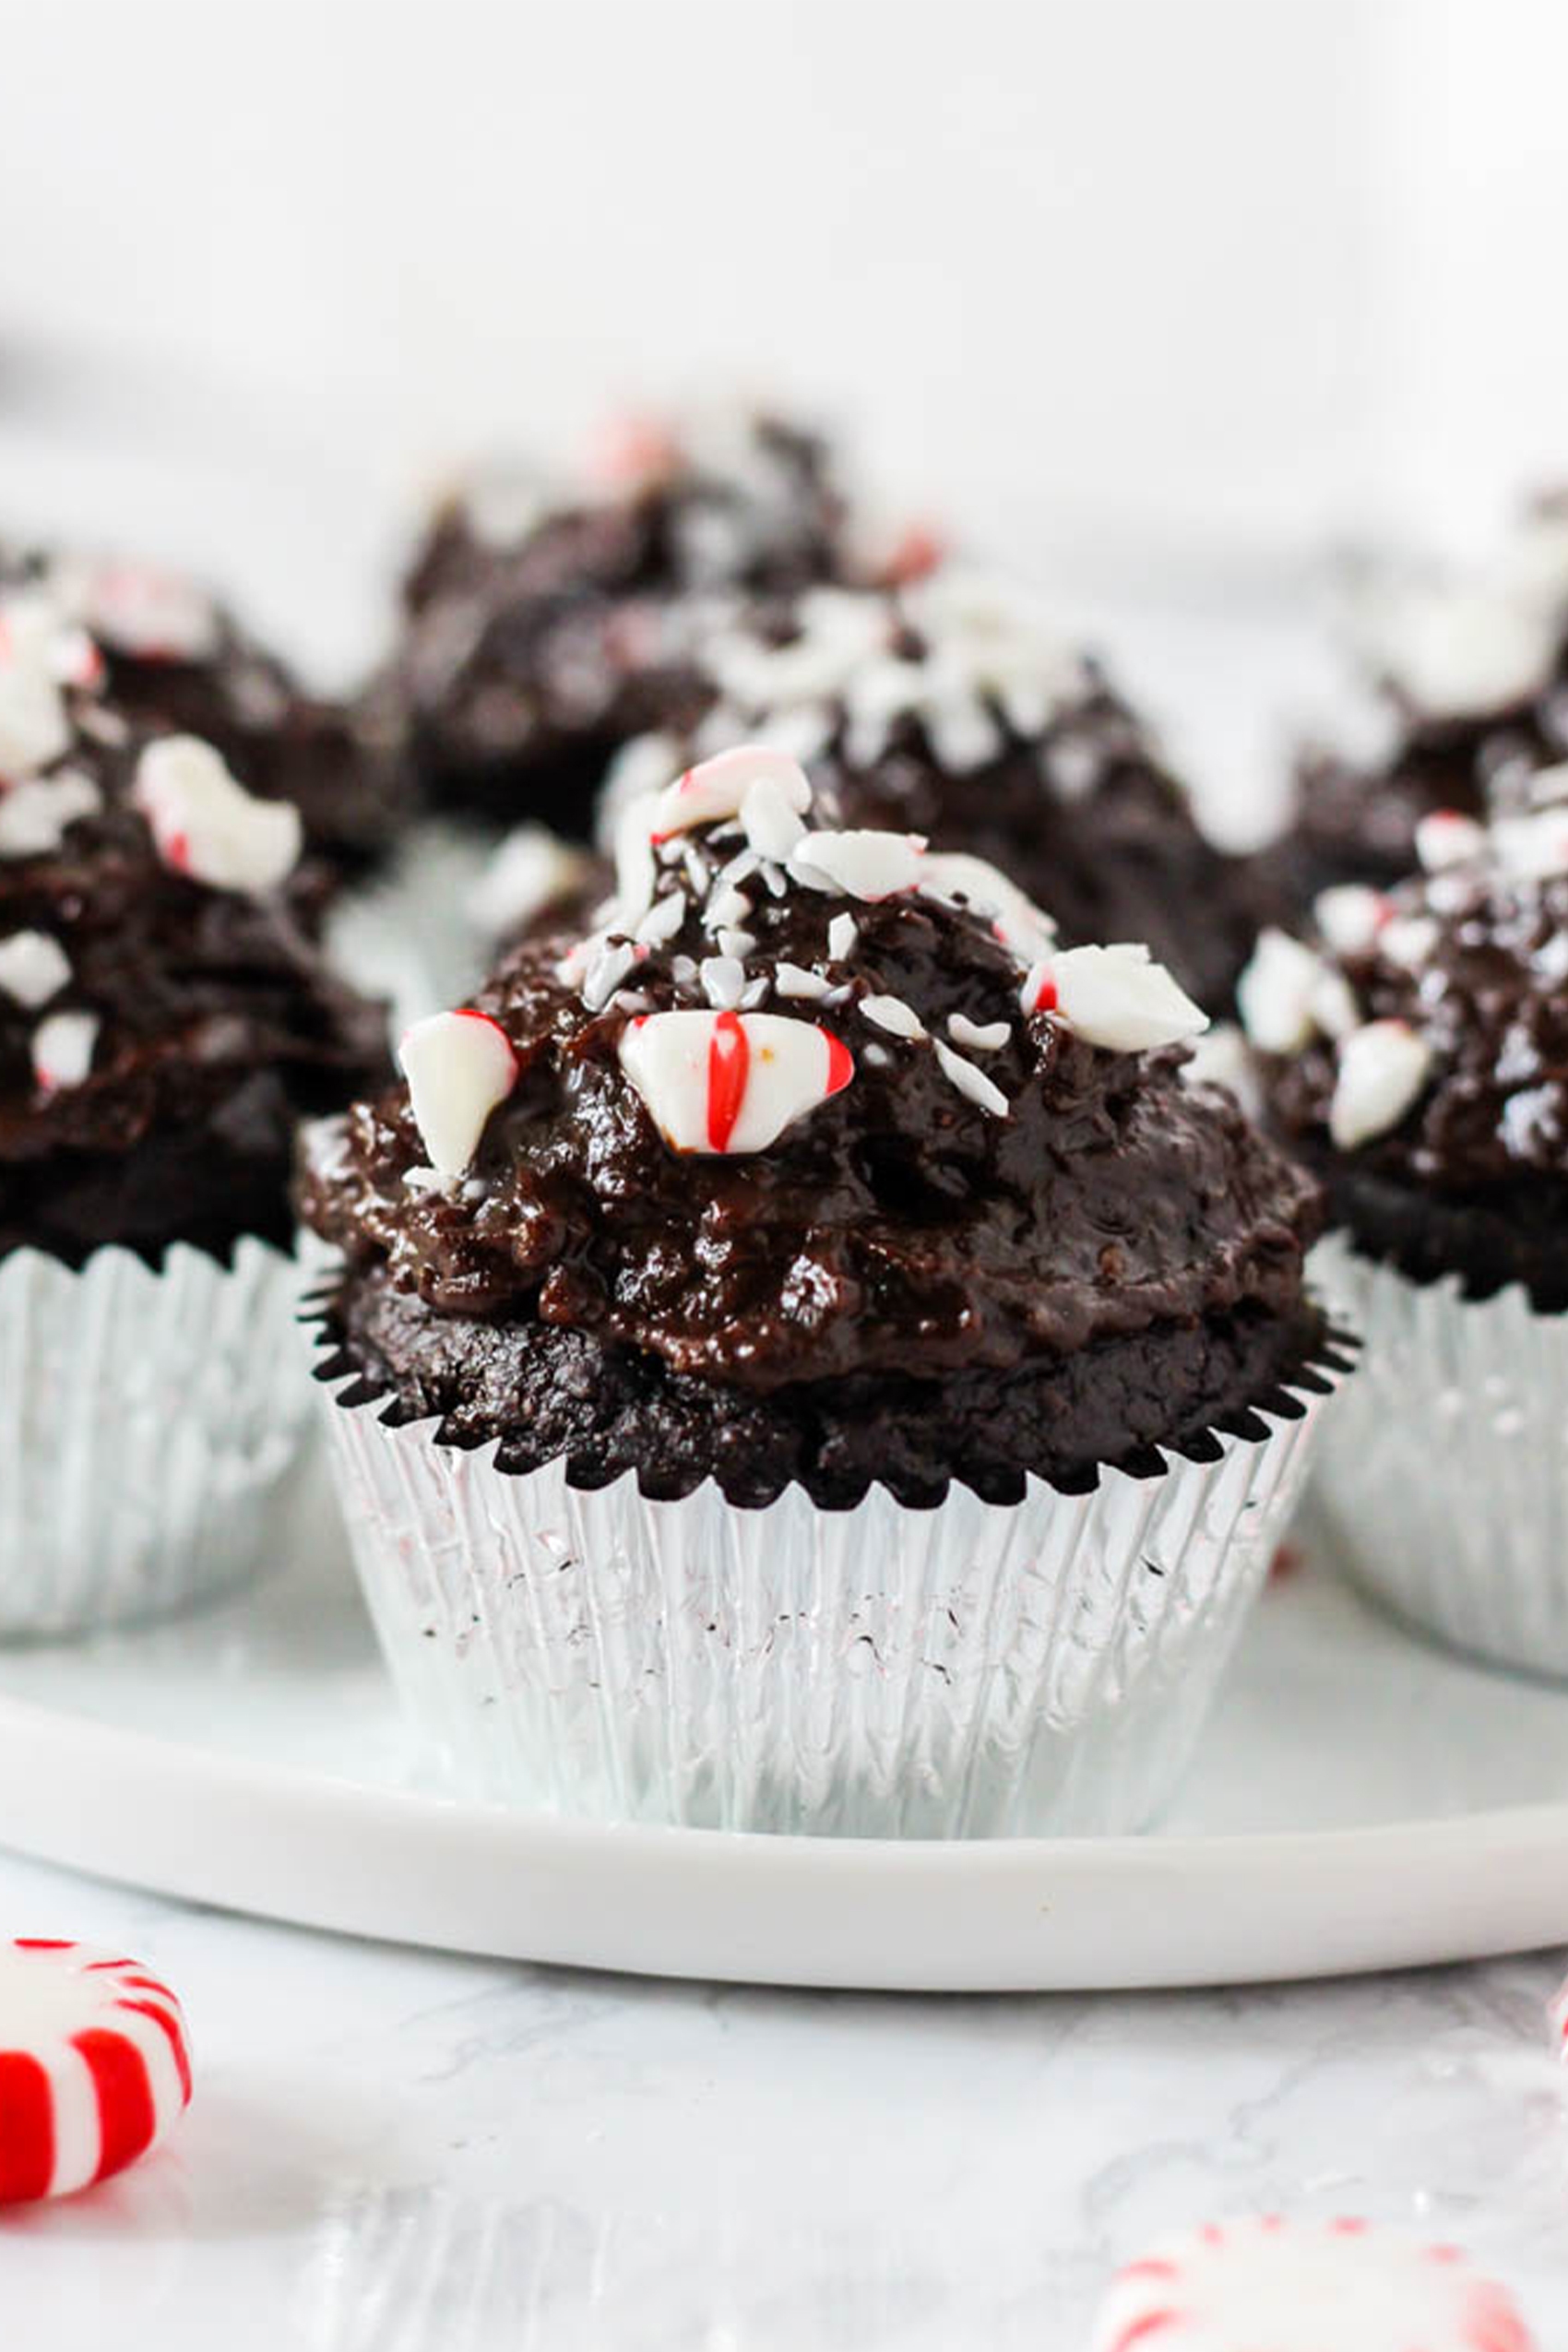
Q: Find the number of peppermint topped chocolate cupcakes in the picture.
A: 7